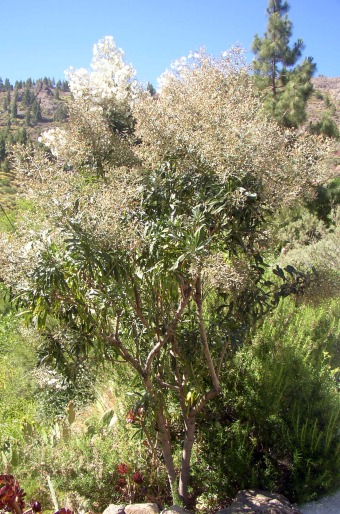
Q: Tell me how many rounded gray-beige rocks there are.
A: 4